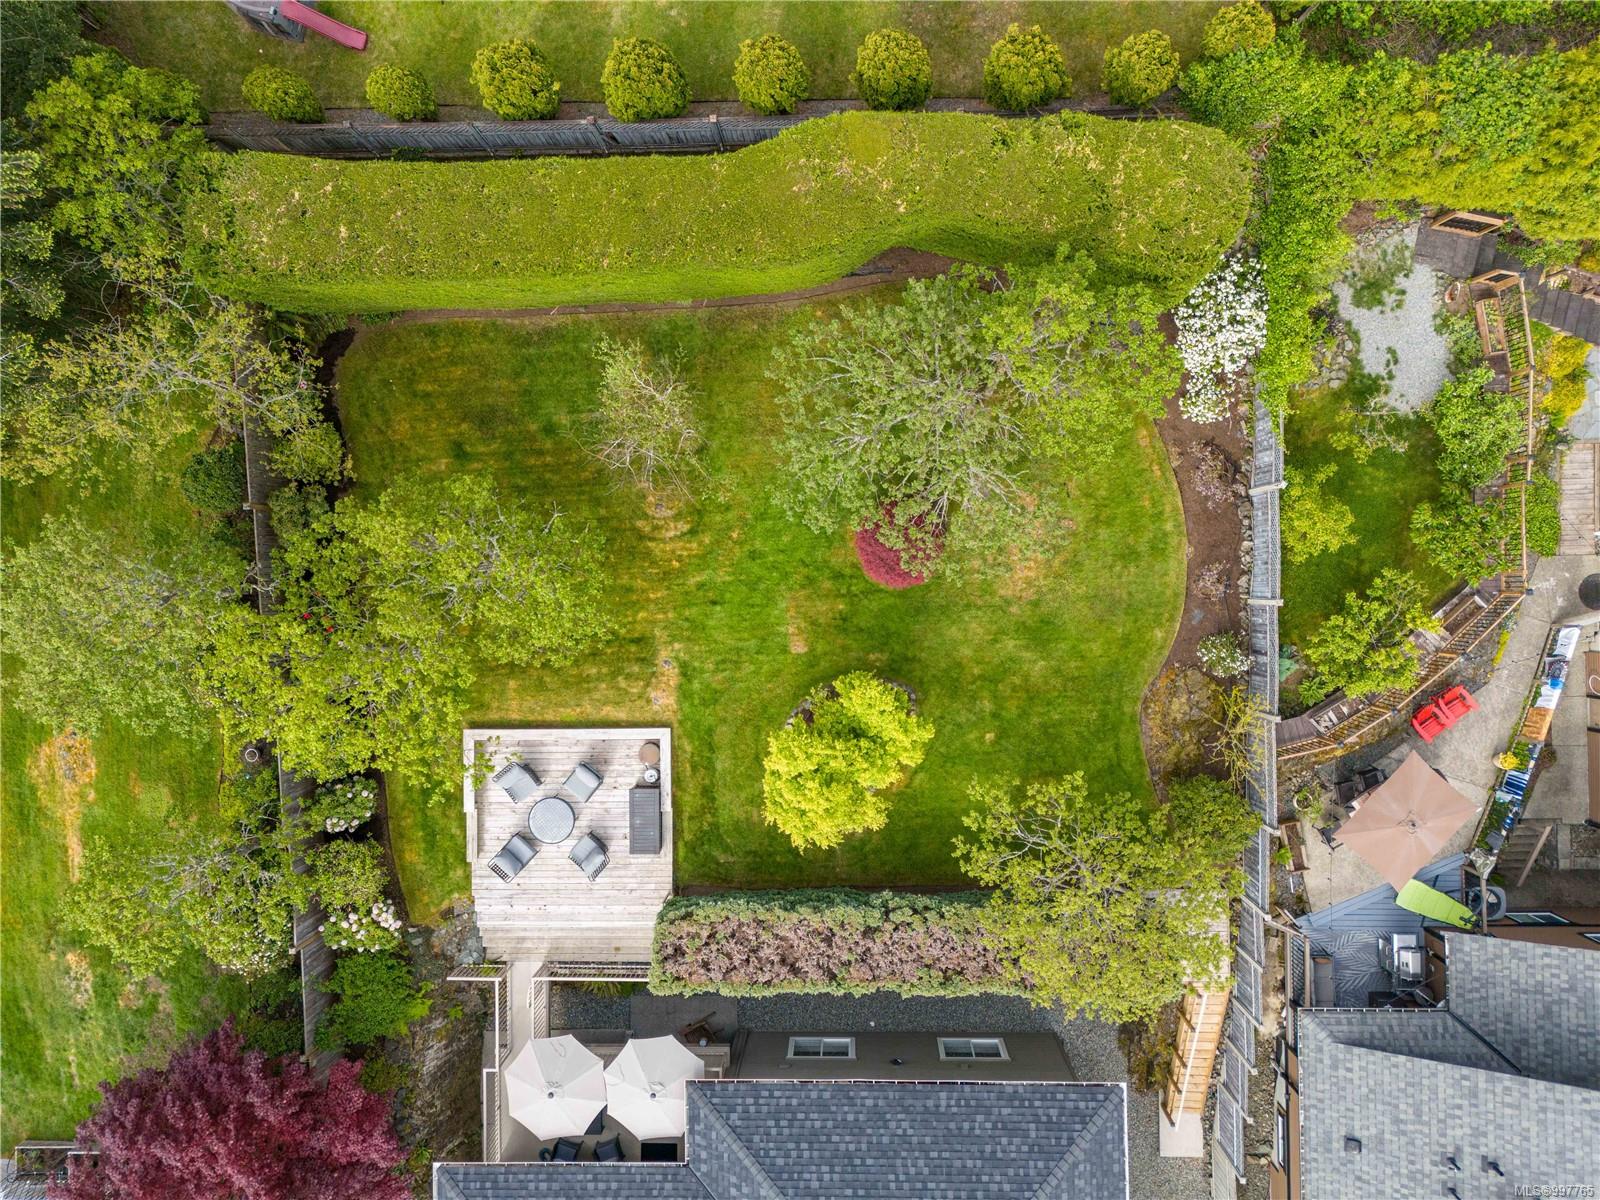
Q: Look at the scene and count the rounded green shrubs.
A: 9